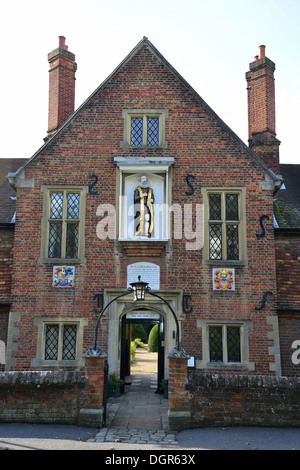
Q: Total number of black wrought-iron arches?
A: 1